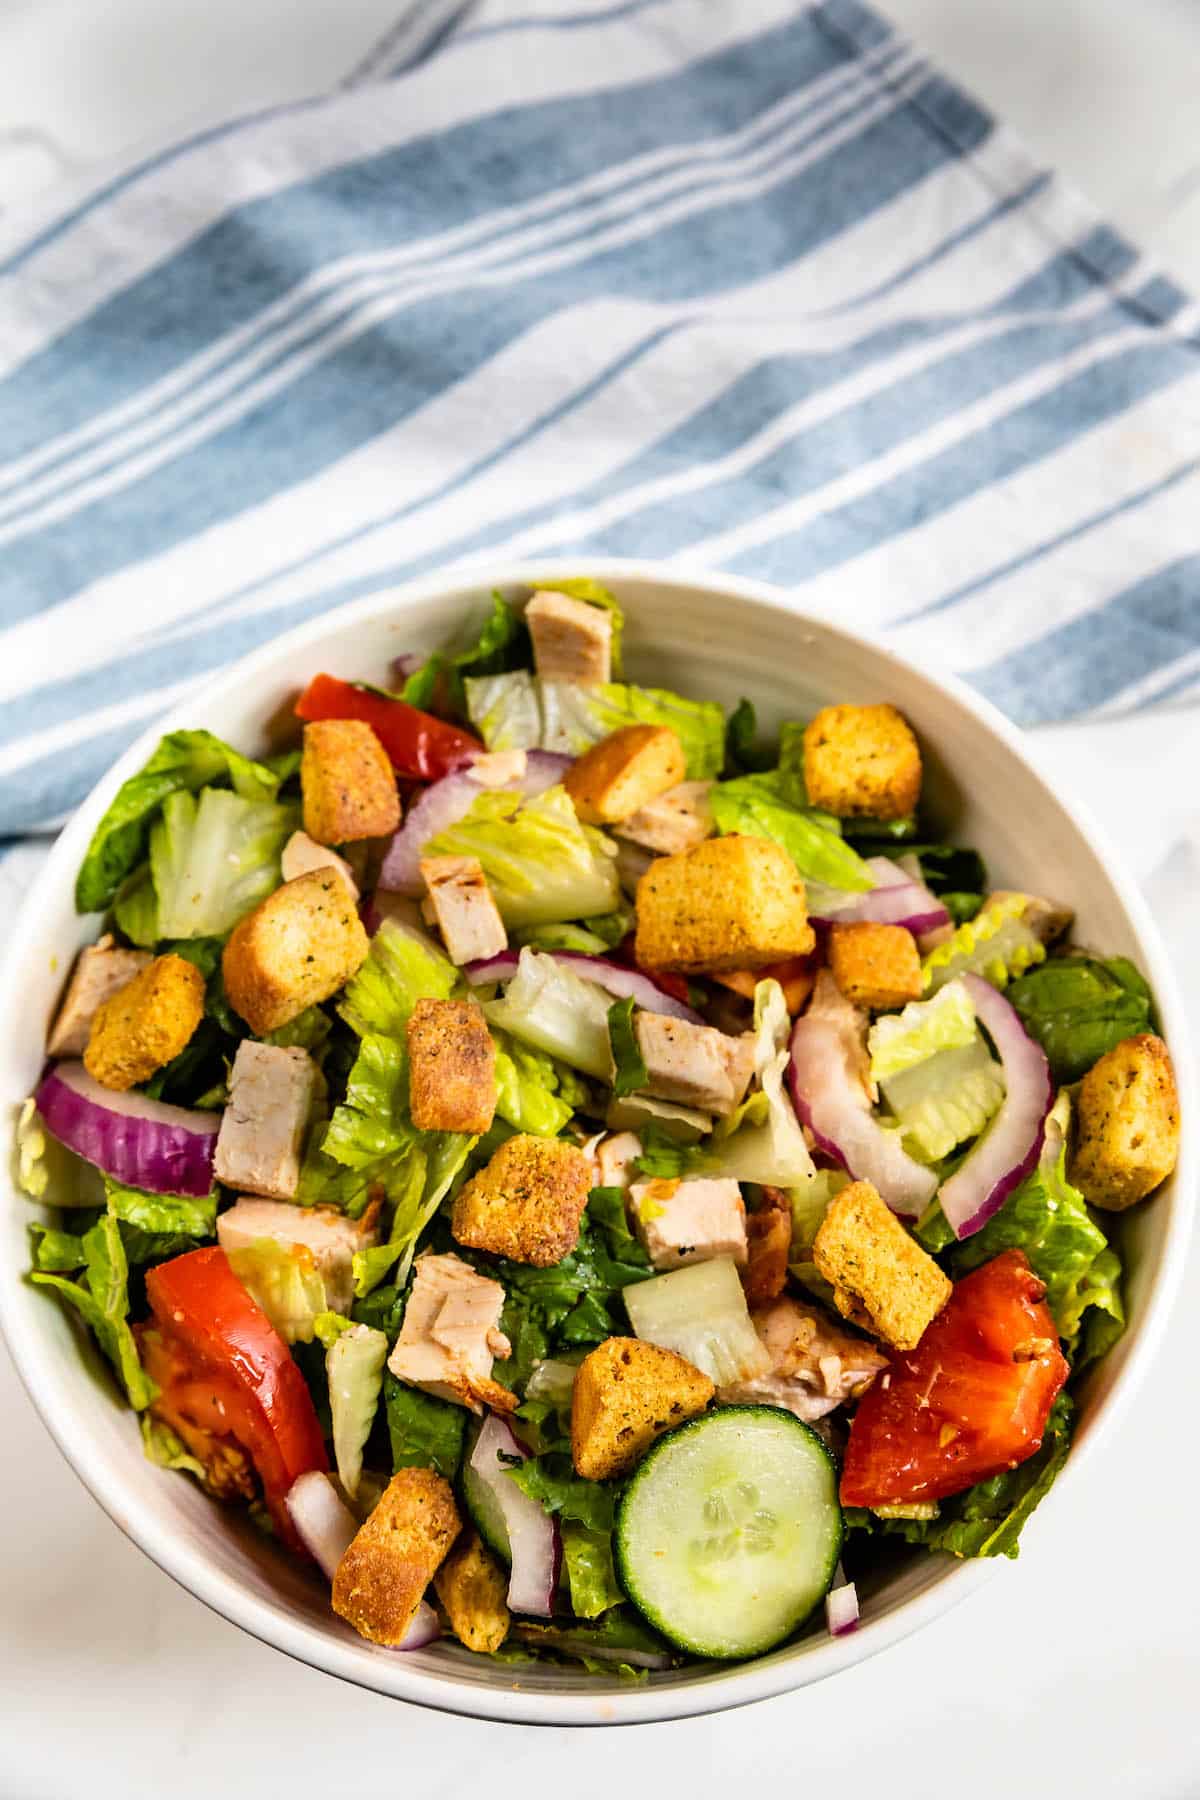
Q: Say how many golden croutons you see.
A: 14